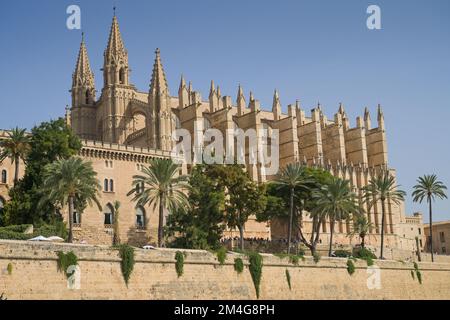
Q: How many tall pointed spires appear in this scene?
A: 3